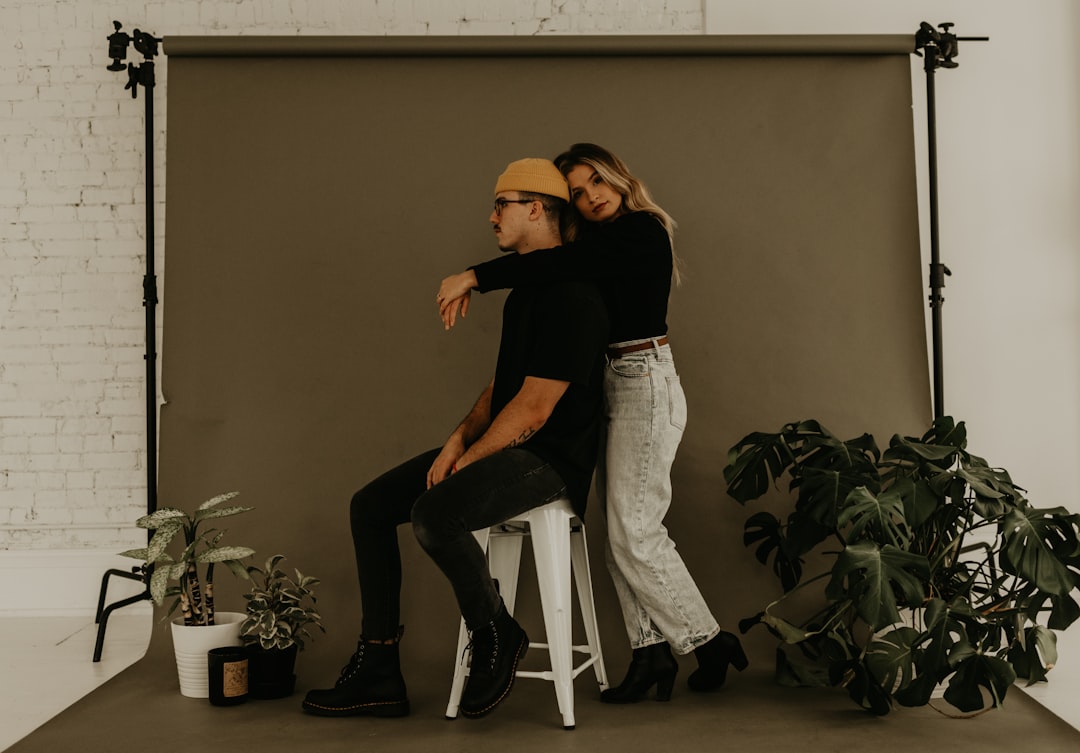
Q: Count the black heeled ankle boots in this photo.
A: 2